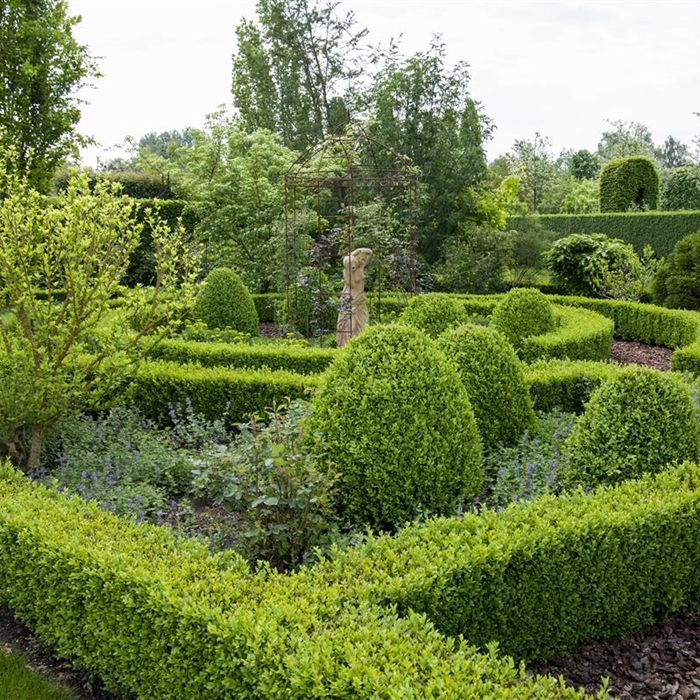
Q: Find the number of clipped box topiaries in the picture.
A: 6